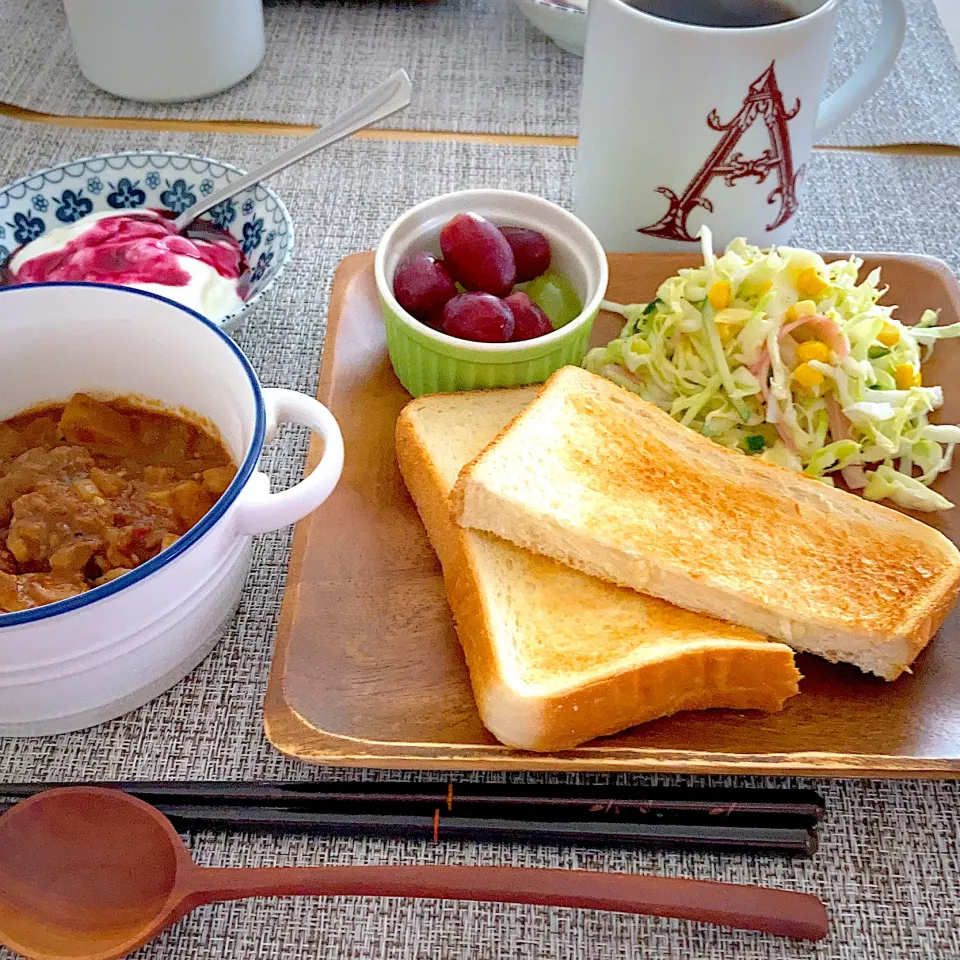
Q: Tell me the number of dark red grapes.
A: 5